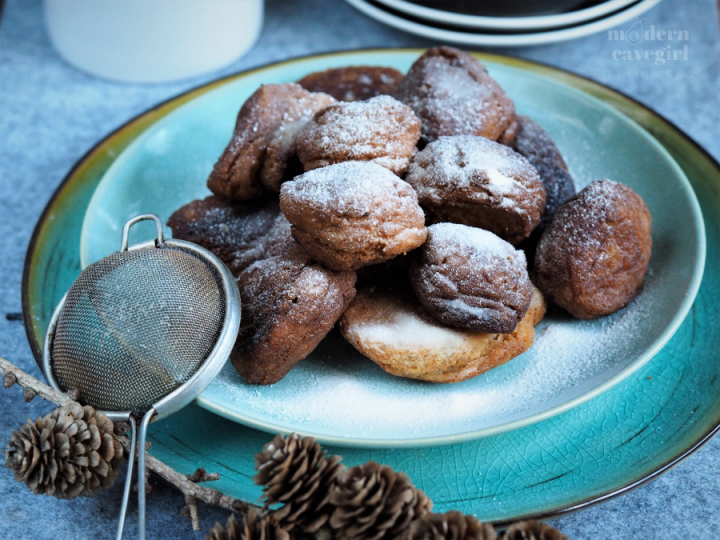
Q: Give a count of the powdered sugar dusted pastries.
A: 12